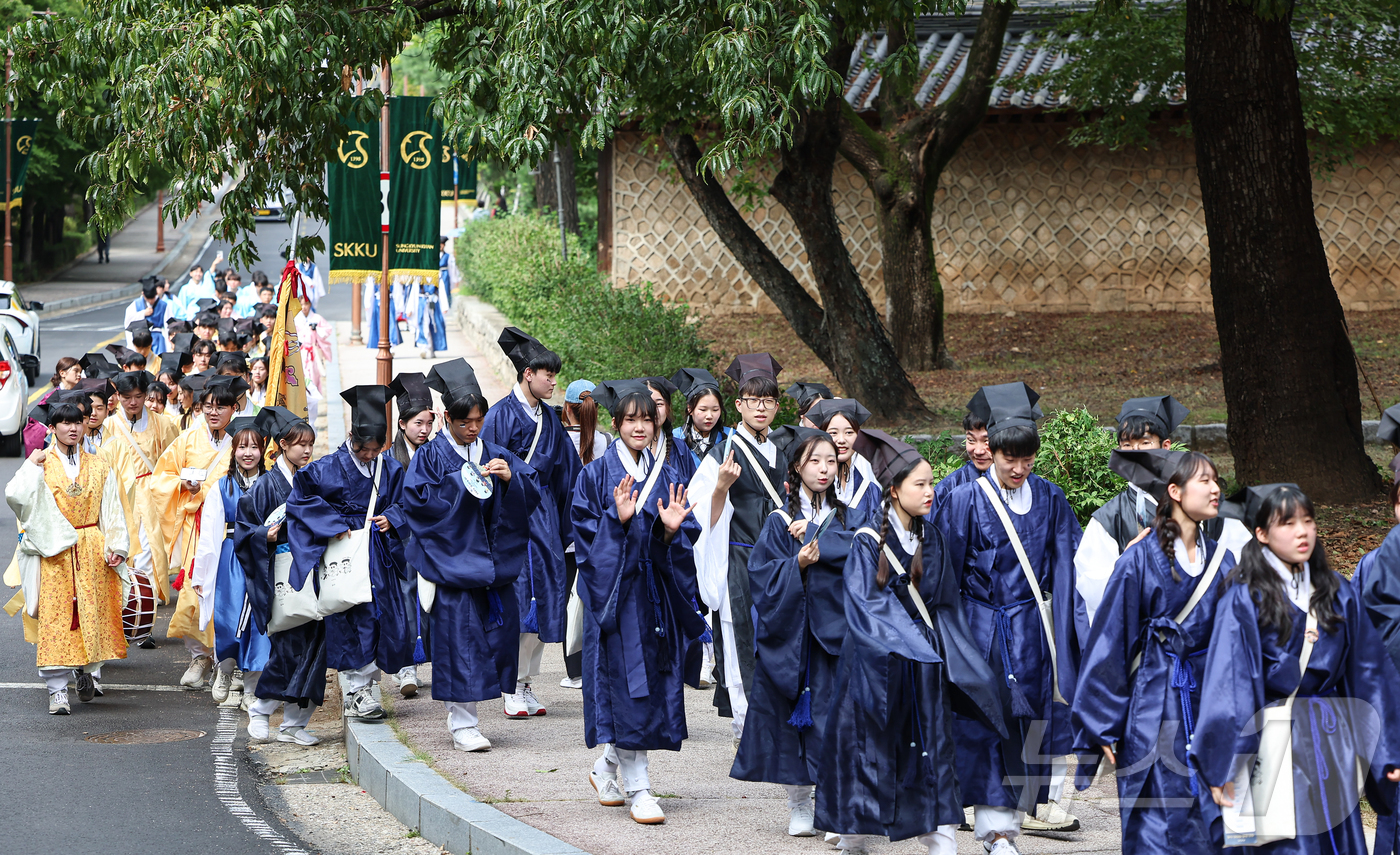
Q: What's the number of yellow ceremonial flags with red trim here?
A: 1